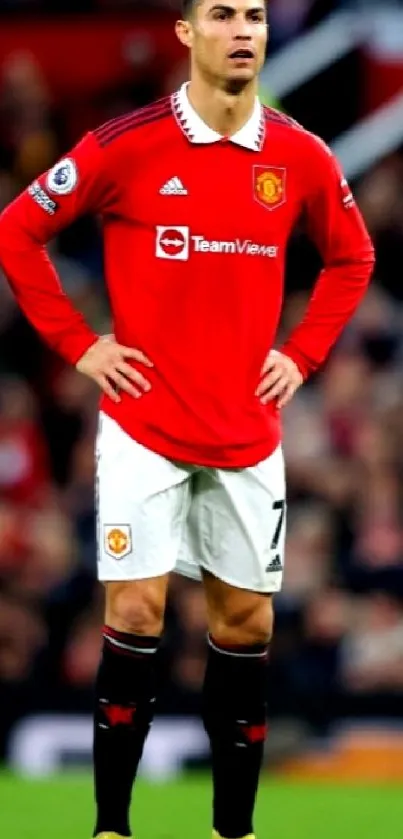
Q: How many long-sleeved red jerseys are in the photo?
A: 1